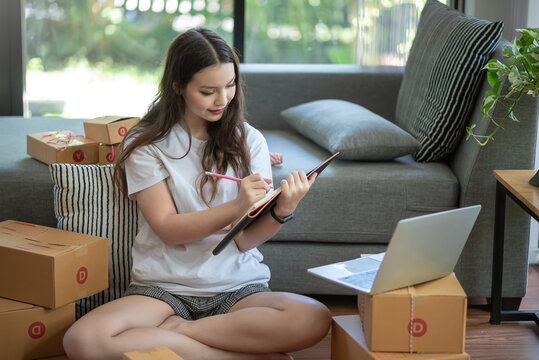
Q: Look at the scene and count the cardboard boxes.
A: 8